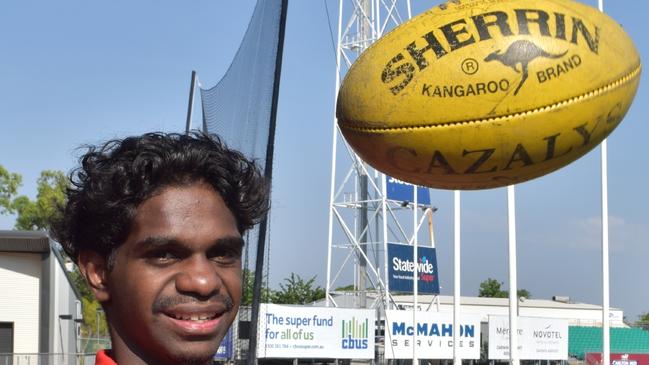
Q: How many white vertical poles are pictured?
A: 4